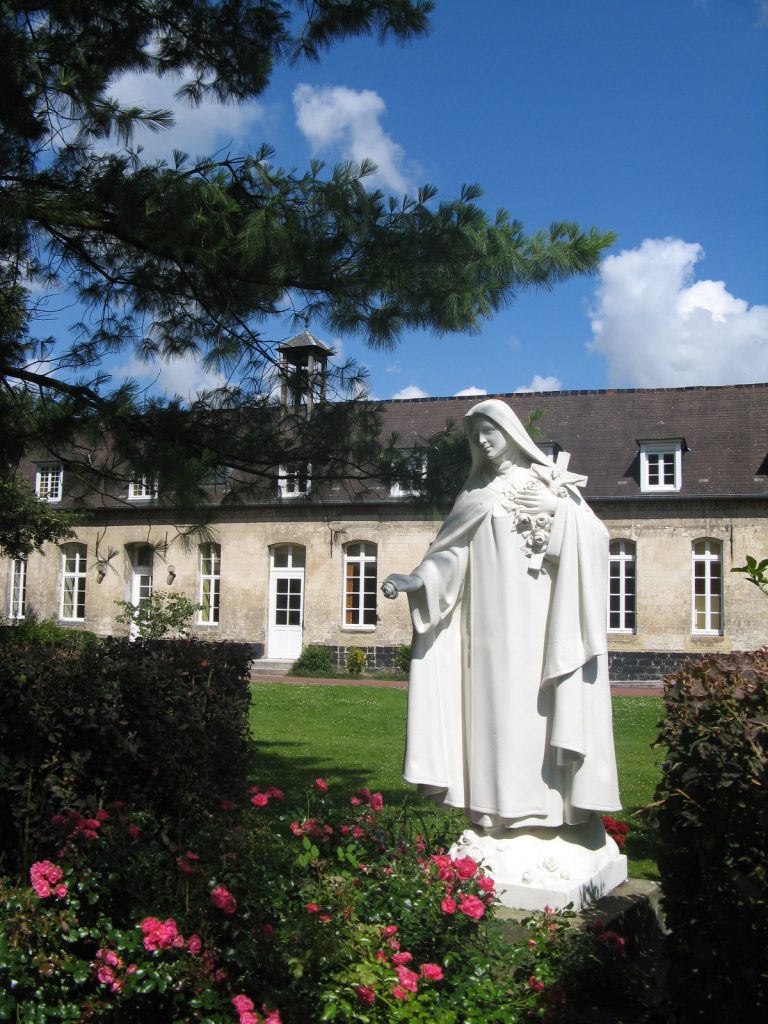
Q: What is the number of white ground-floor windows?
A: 6